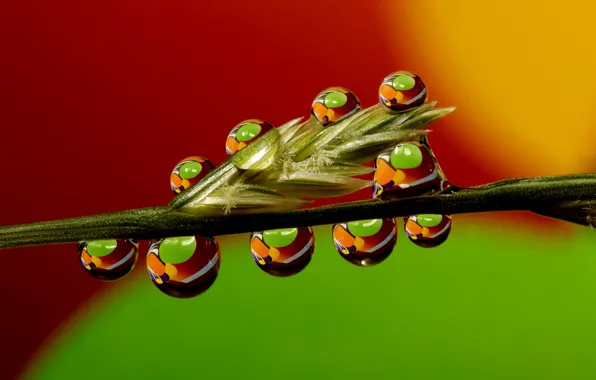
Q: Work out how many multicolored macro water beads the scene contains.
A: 10